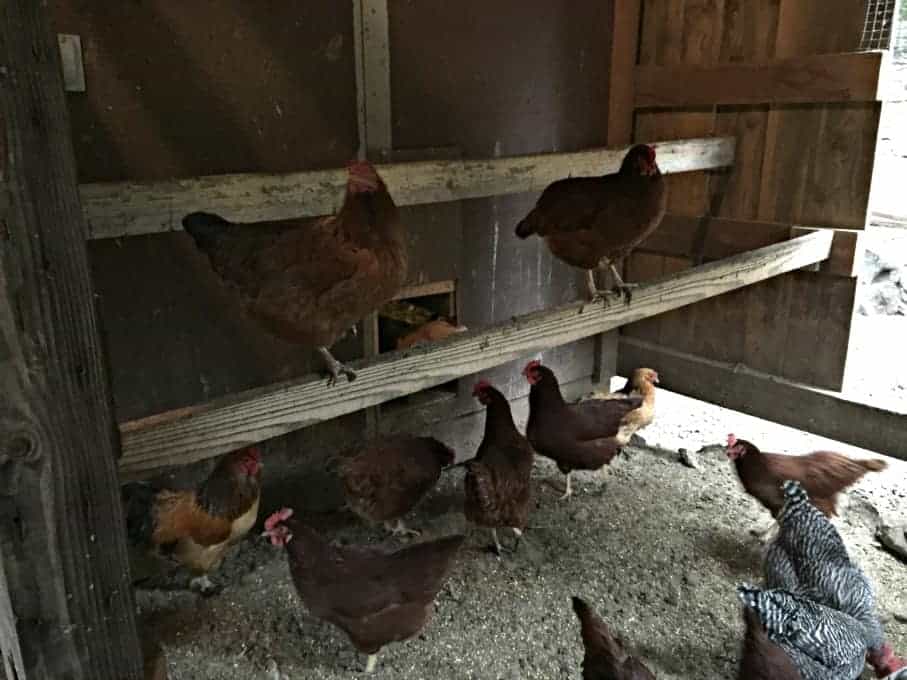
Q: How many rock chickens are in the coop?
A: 2